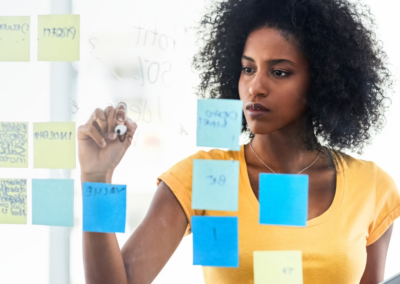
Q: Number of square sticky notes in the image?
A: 12